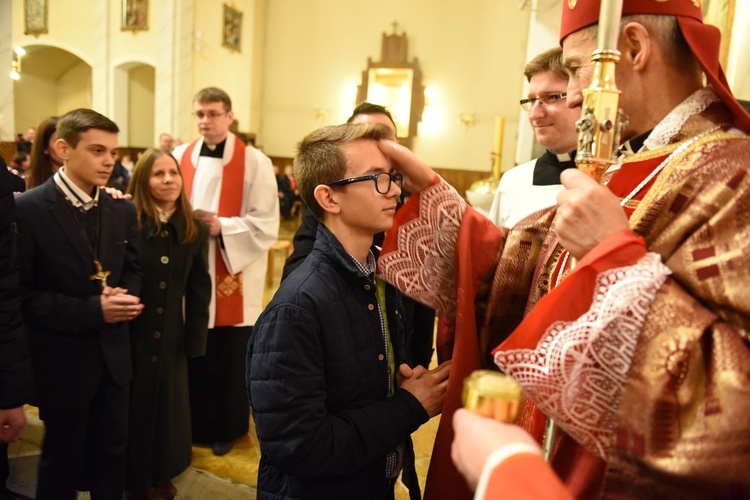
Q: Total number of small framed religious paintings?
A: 3